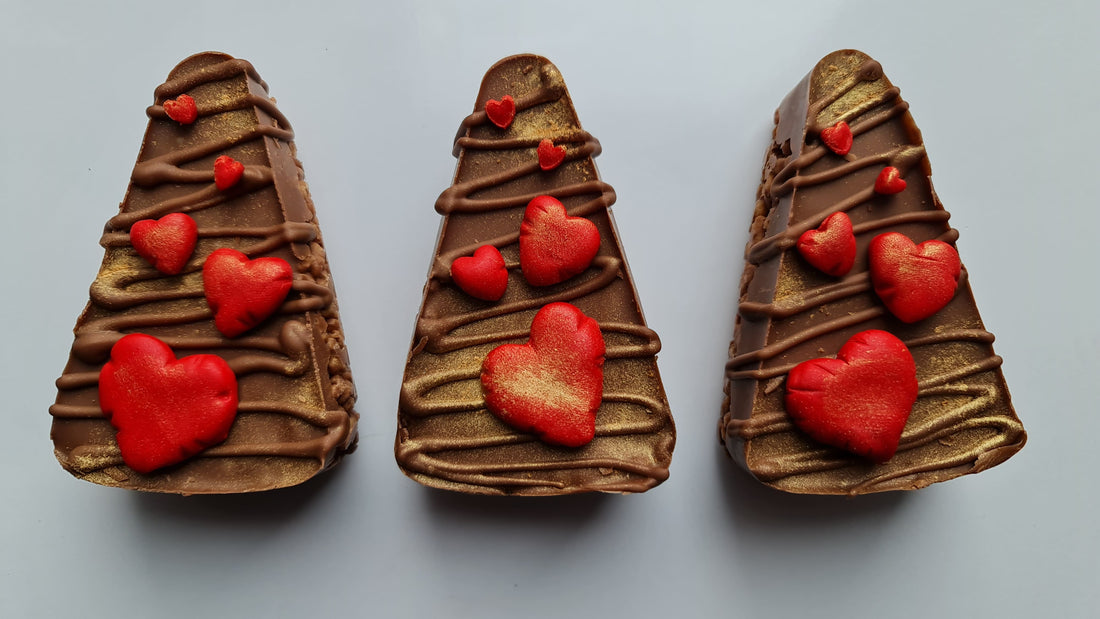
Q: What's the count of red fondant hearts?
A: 15